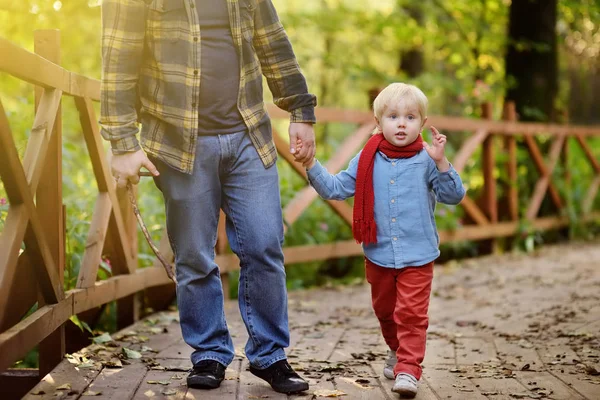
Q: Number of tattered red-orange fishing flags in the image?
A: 0